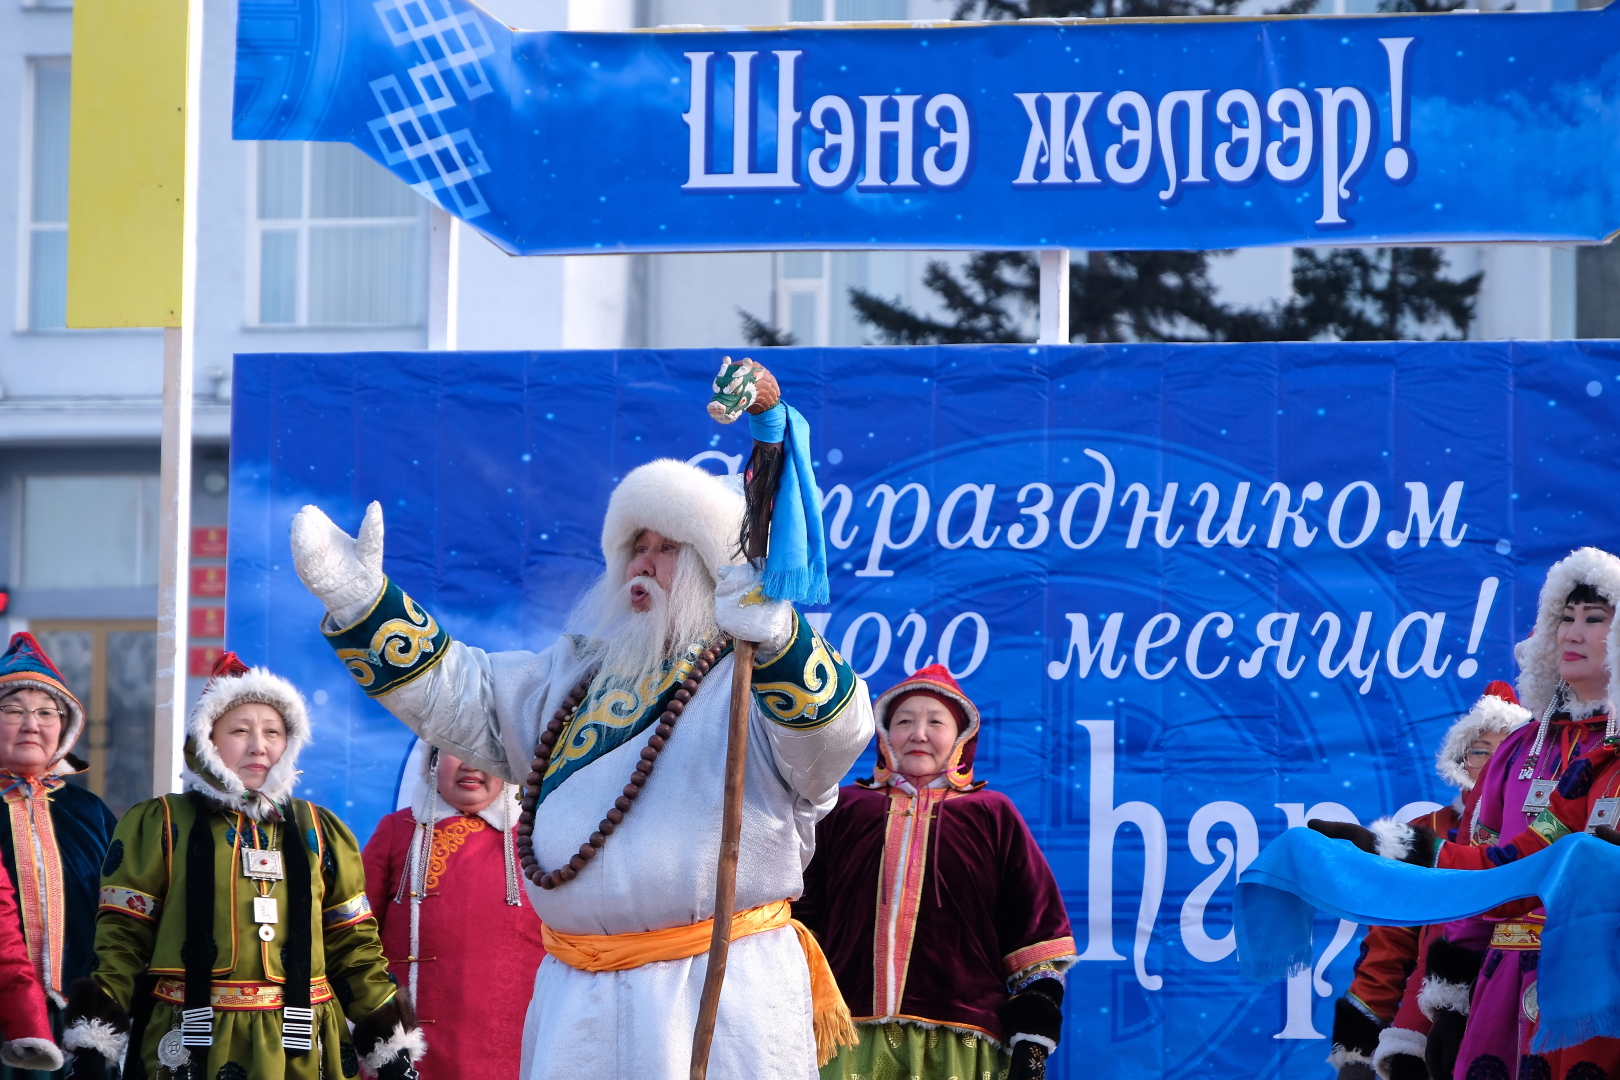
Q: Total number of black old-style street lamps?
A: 0